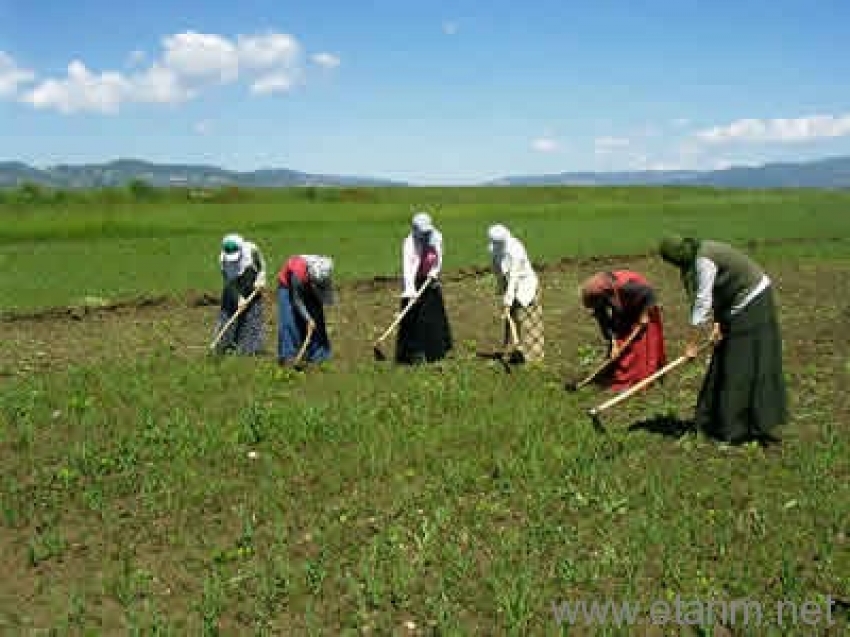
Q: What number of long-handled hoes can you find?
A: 6